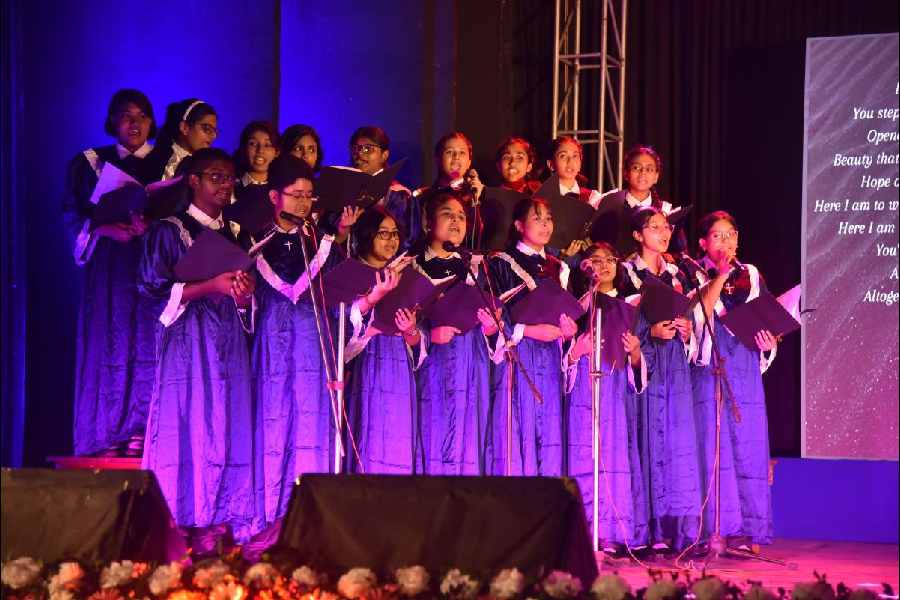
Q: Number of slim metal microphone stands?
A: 4